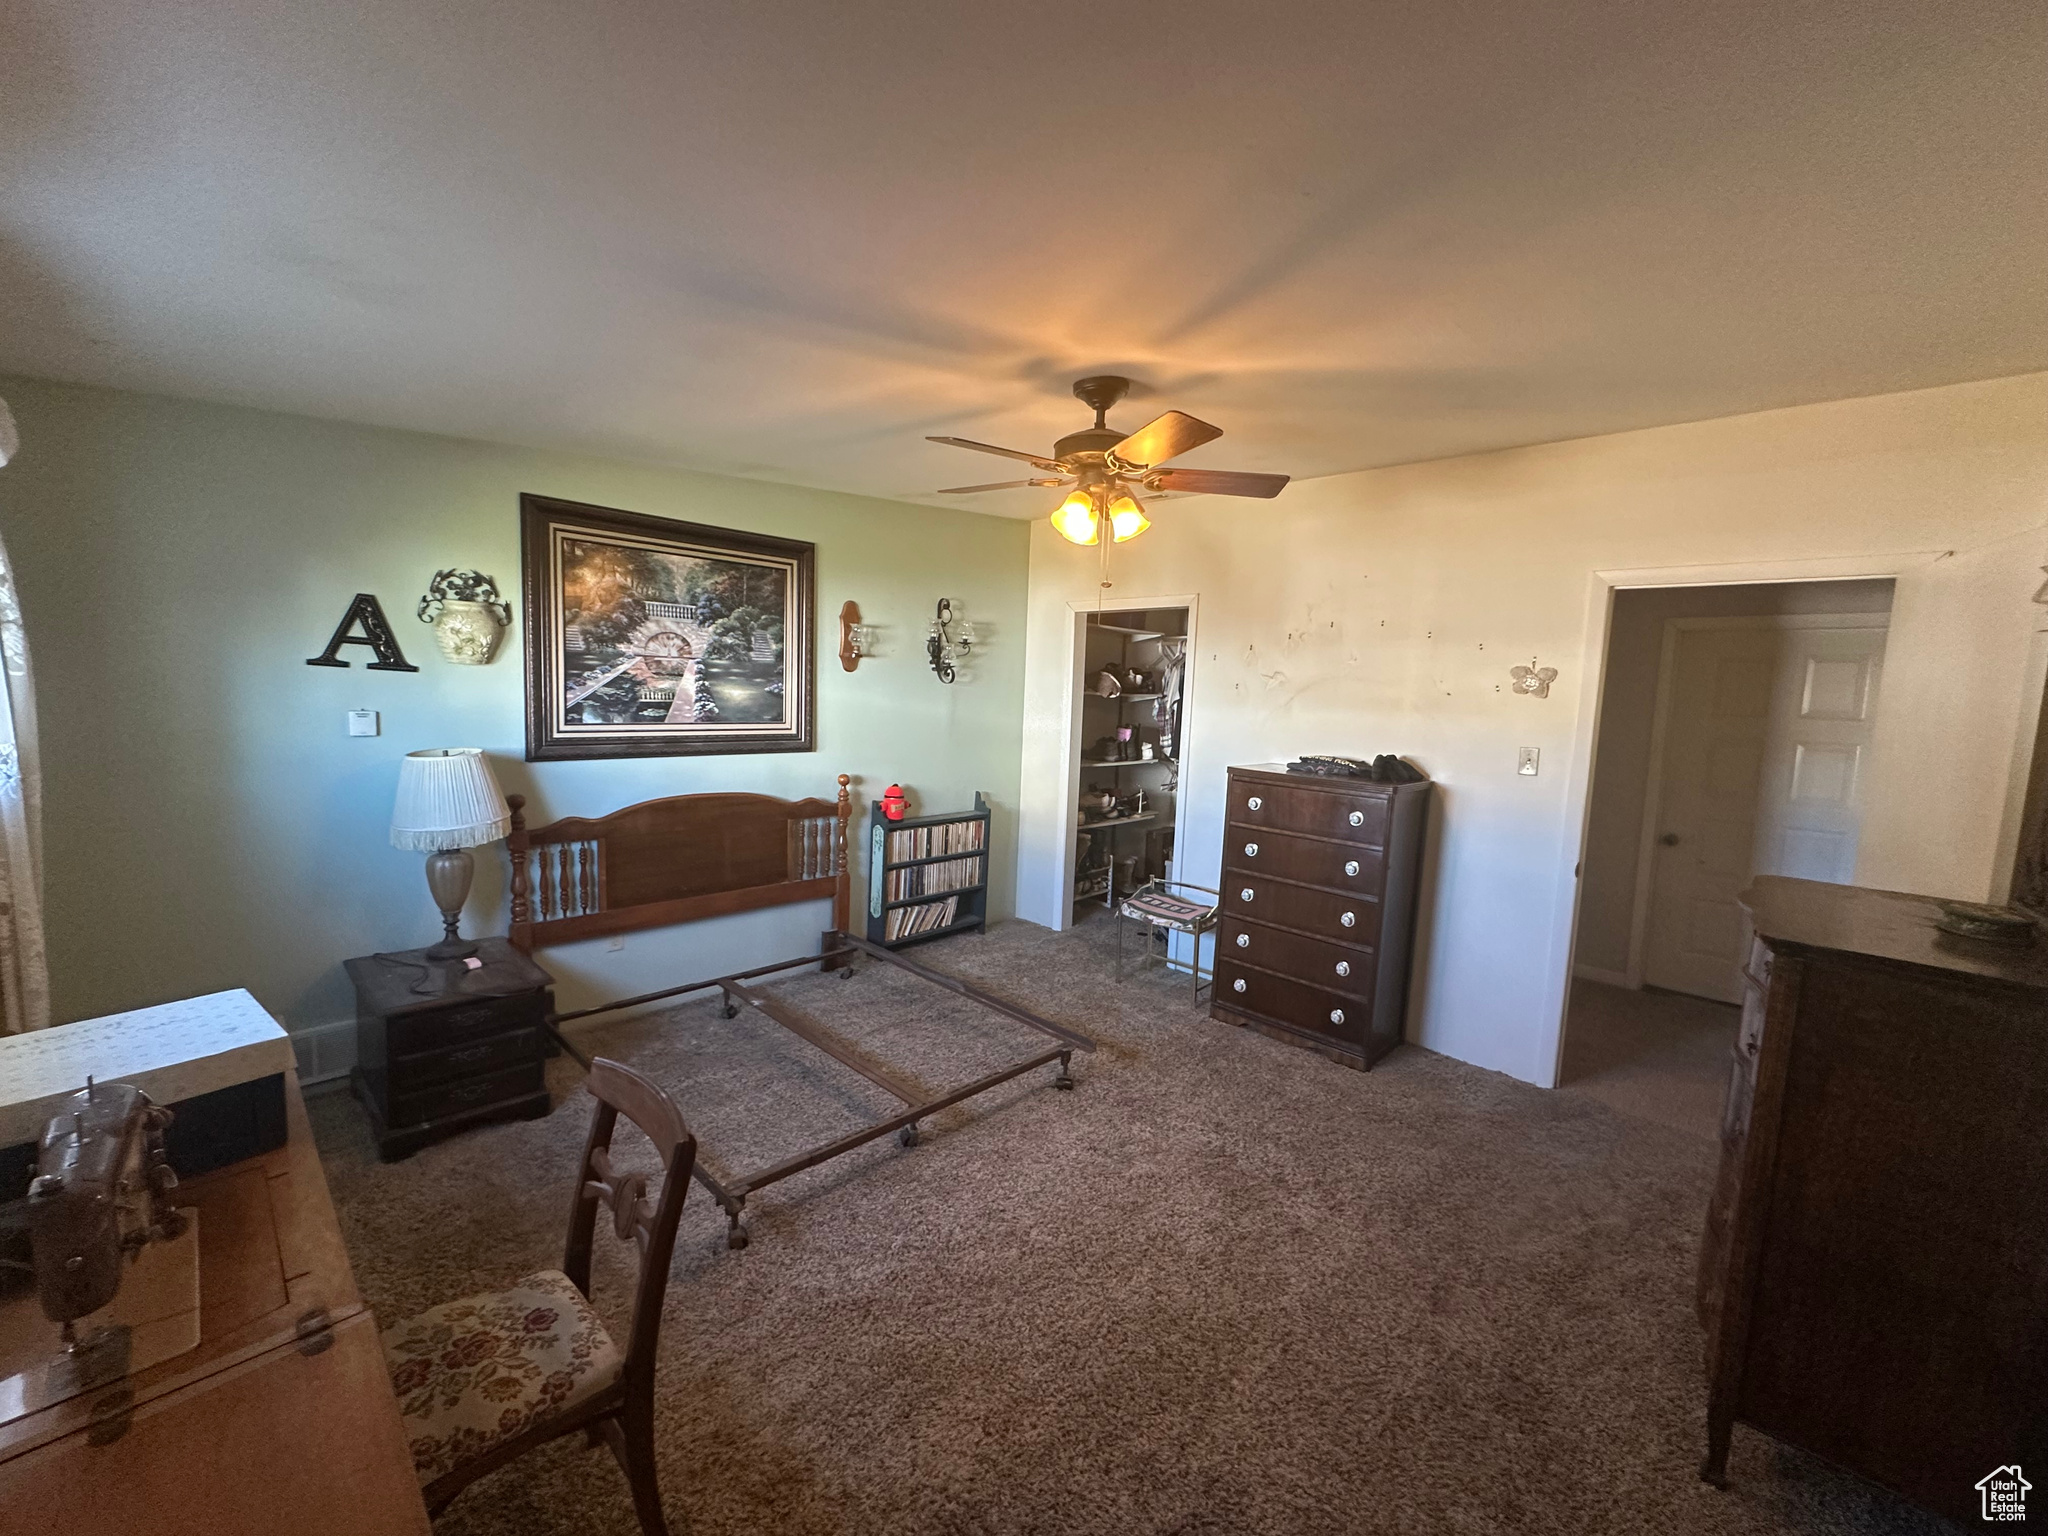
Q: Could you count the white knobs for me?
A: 10